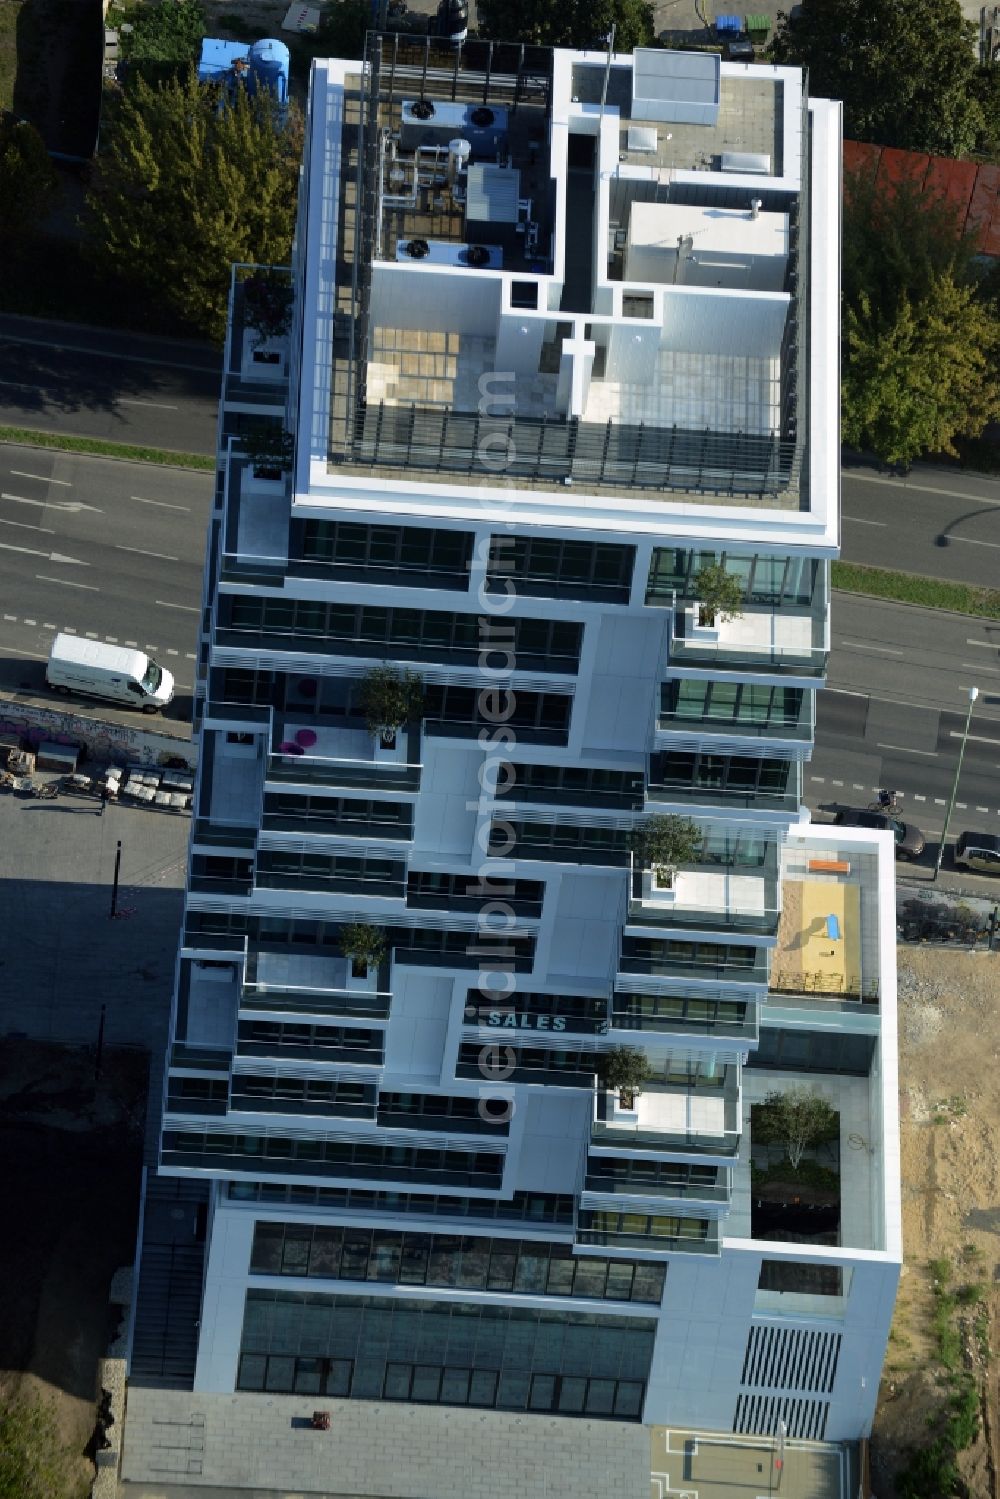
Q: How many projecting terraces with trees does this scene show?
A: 7